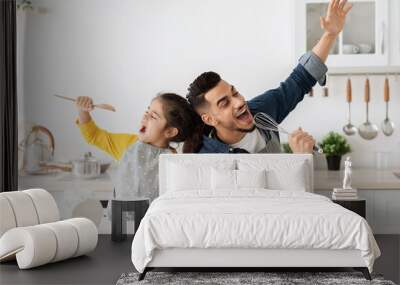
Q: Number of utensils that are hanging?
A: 3